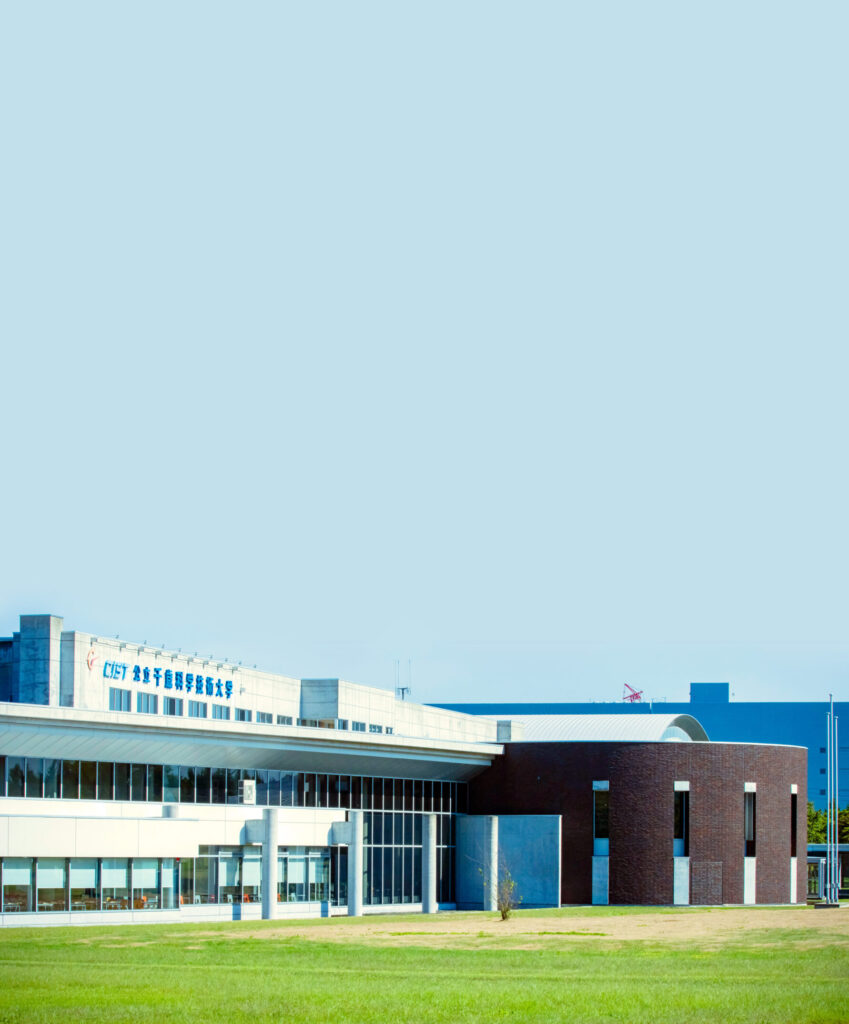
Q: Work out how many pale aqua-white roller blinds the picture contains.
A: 11